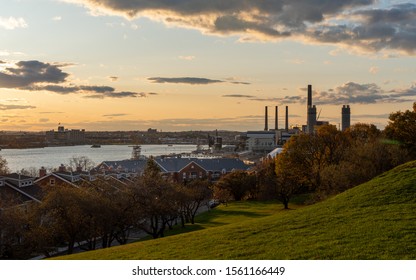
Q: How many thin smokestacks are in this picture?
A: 3